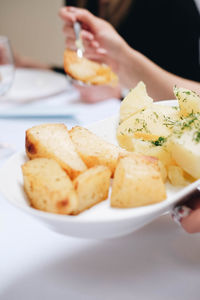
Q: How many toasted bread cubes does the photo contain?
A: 5